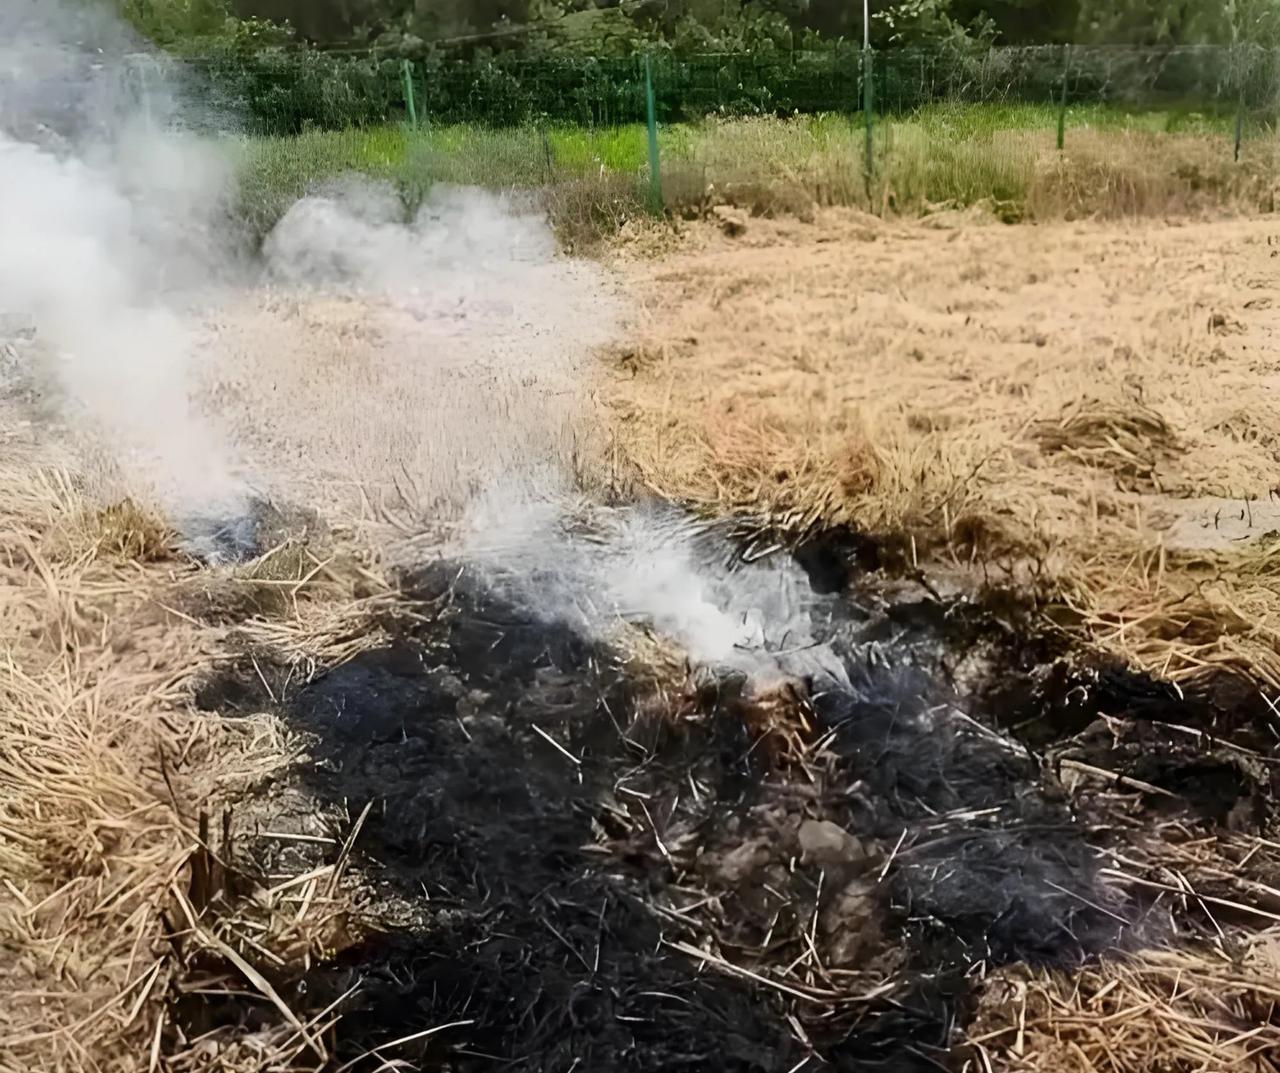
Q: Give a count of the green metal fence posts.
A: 5